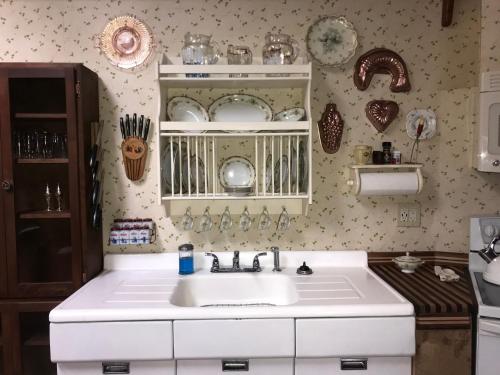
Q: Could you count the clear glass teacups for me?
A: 6